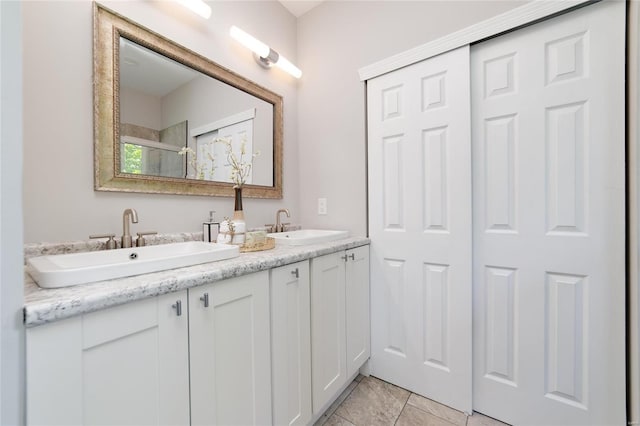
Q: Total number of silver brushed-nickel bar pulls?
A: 5